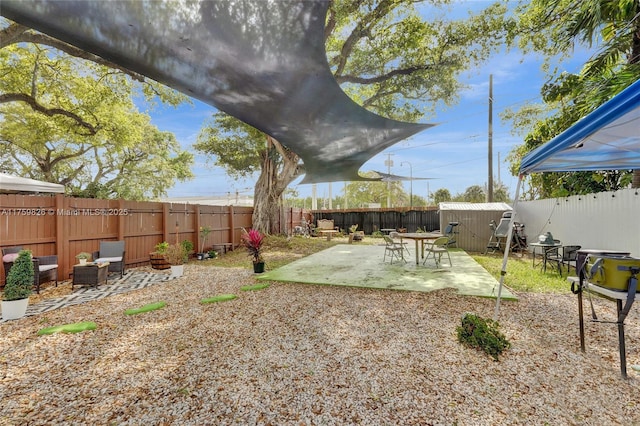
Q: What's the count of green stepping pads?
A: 4